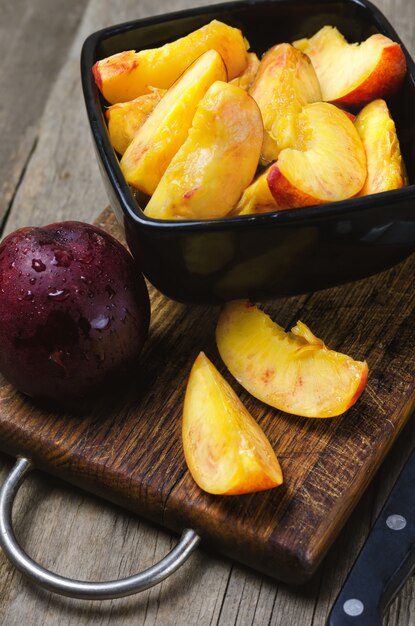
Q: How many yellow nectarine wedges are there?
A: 12